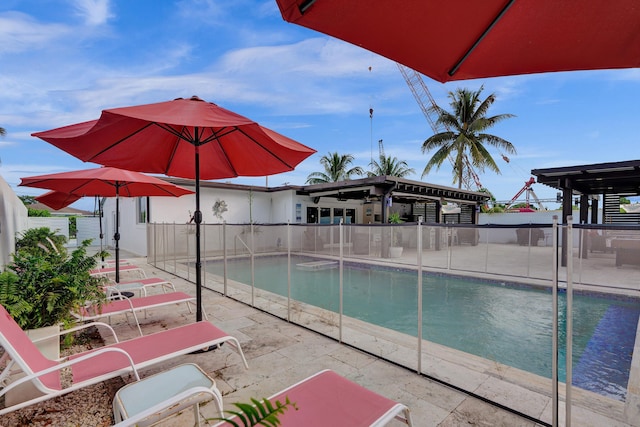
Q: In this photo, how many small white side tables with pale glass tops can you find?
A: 2